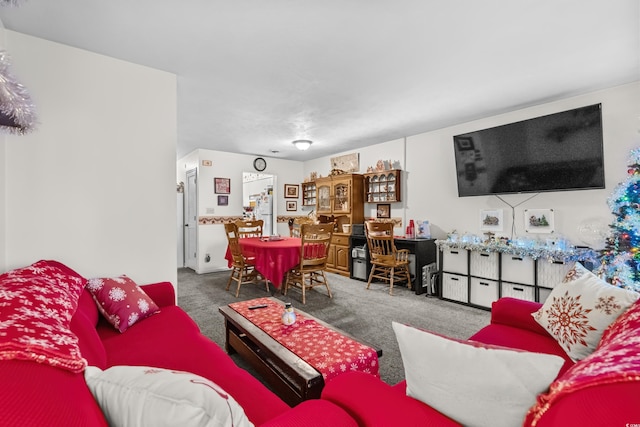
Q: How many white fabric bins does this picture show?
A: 8